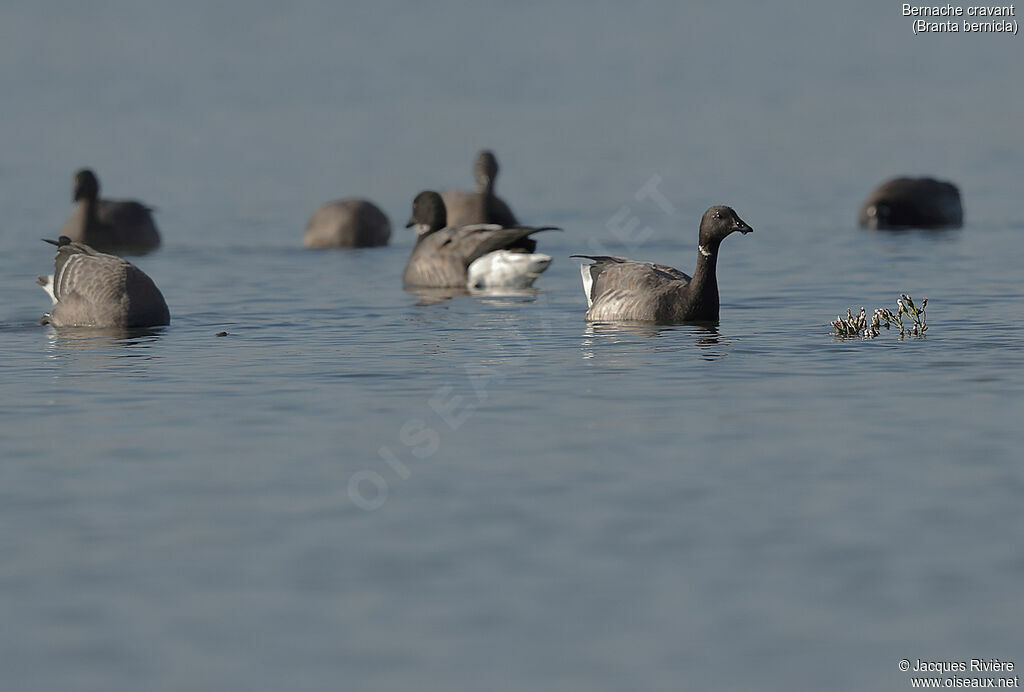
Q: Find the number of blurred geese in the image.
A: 4